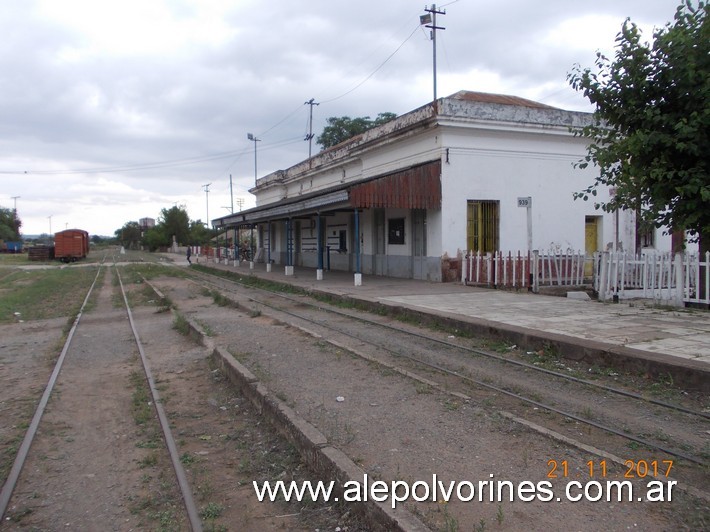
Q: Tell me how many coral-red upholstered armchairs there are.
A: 0